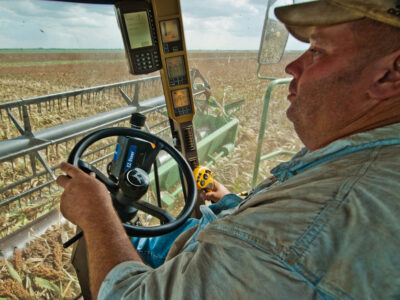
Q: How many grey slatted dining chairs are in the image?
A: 0